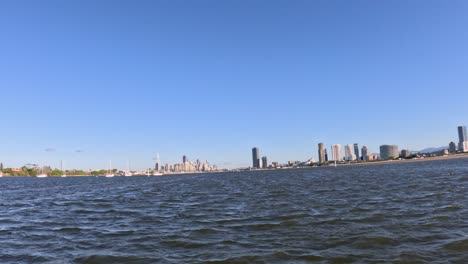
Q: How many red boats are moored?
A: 0